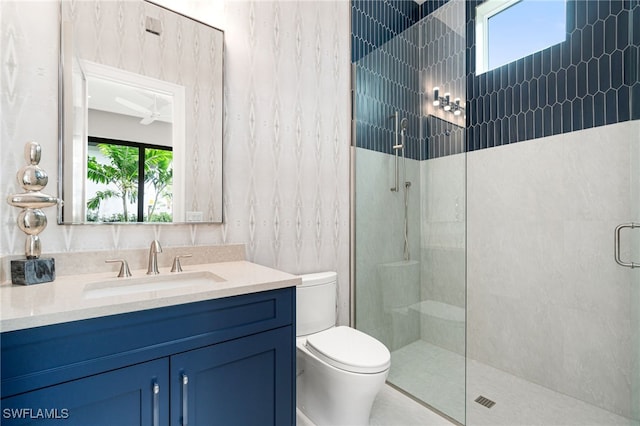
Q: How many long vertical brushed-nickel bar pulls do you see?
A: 2